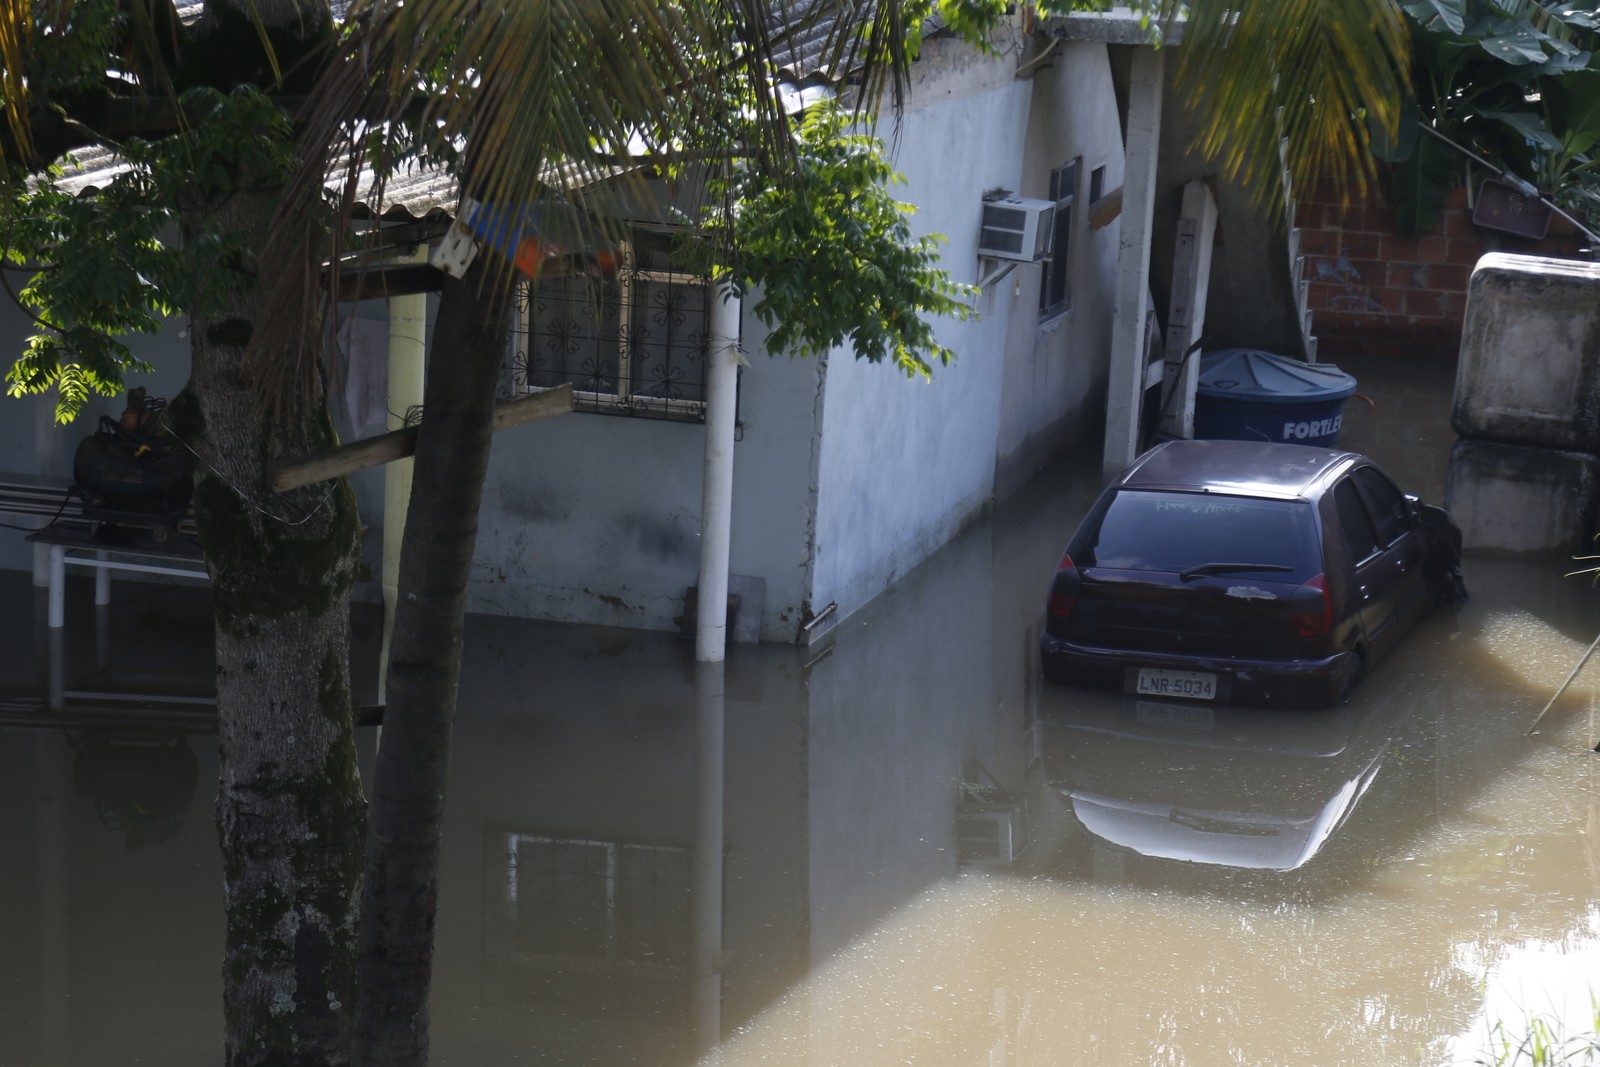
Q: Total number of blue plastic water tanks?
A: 1